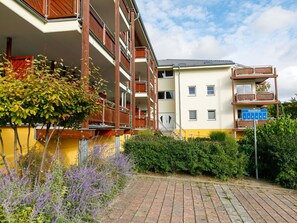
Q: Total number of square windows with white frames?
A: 4